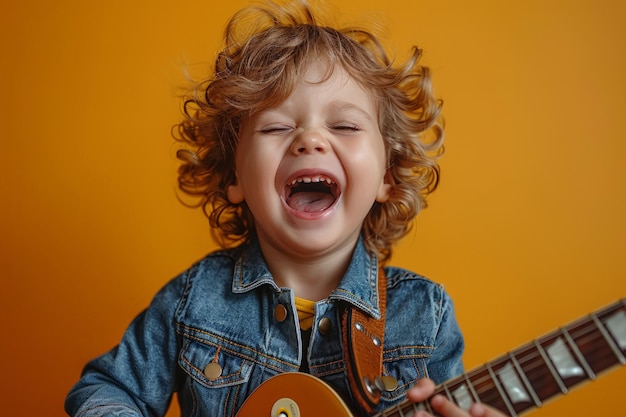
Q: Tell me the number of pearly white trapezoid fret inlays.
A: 4